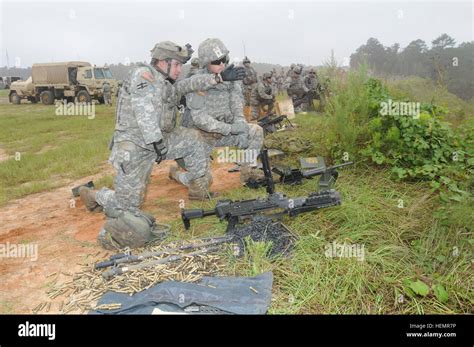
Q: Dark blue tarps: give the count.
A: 1